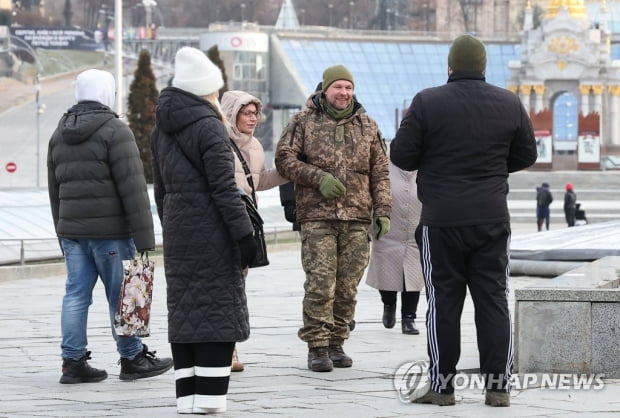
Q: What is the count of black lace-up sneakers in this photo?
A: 2